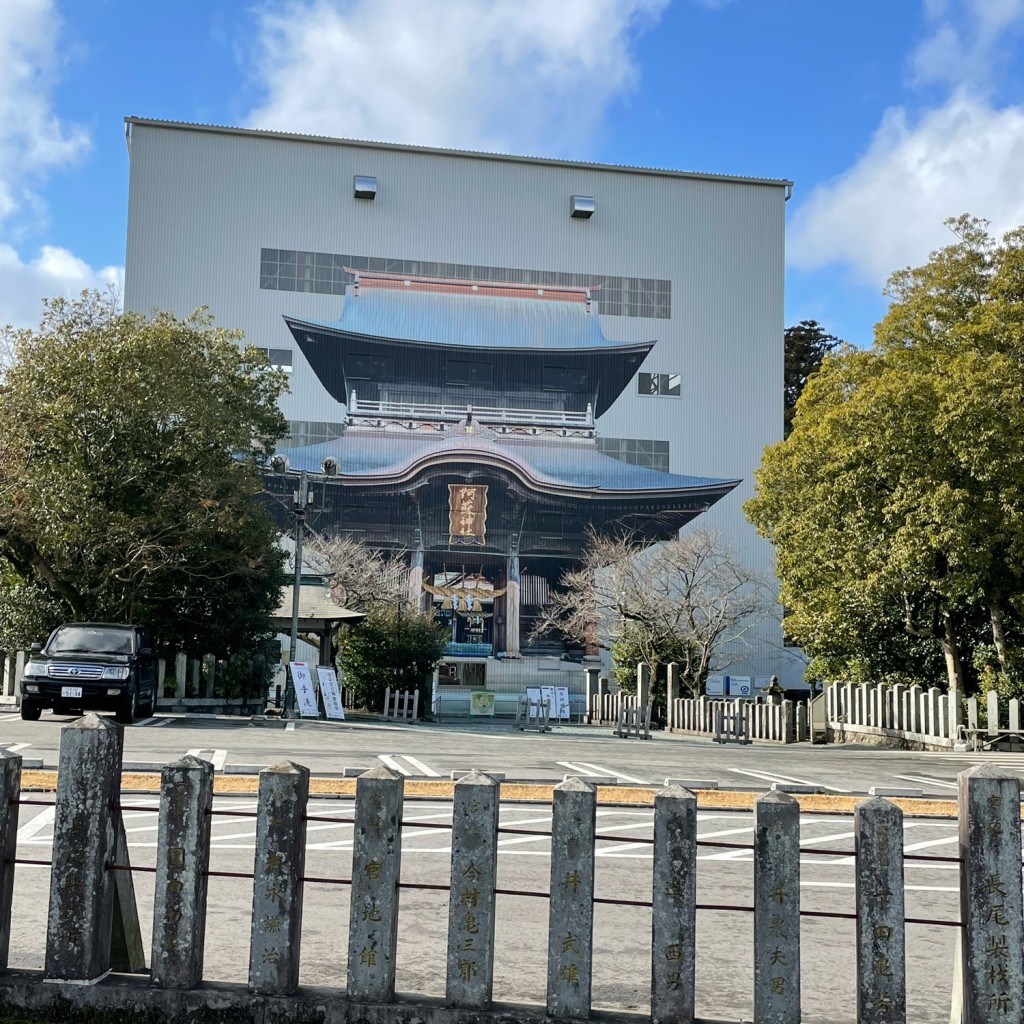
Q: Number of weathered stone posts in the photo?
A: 11